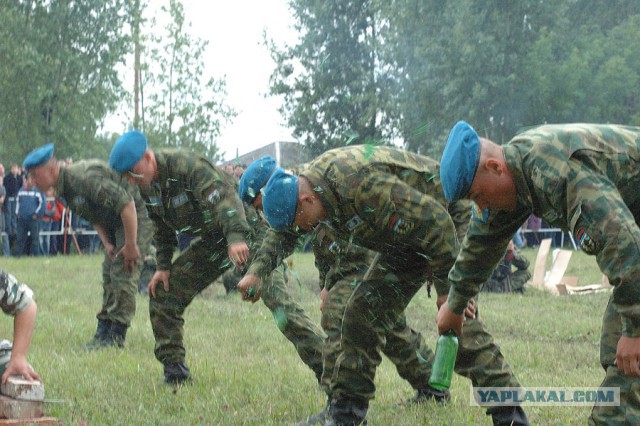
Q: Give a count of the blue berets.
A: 5